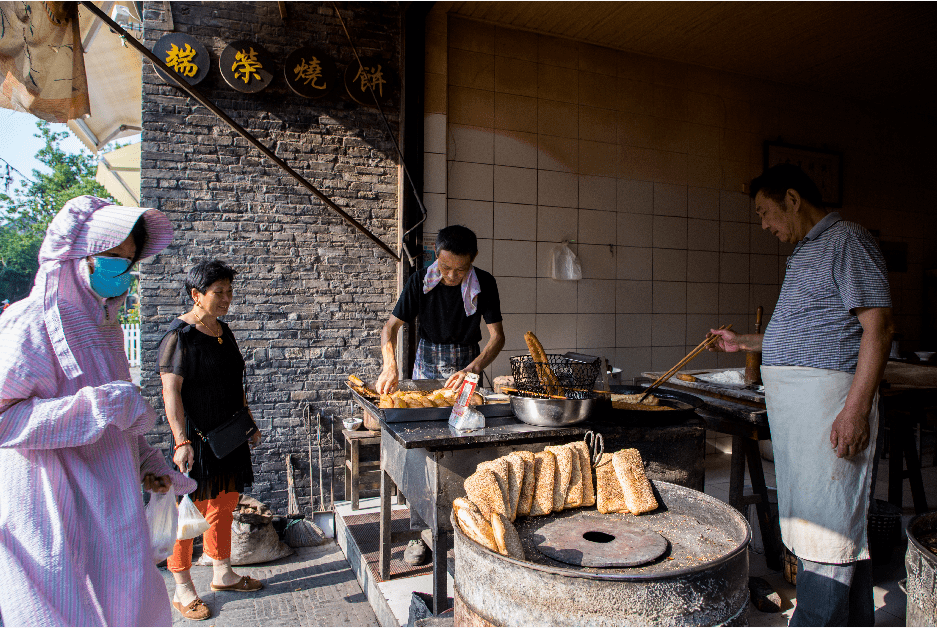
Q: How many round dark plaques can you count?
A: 4